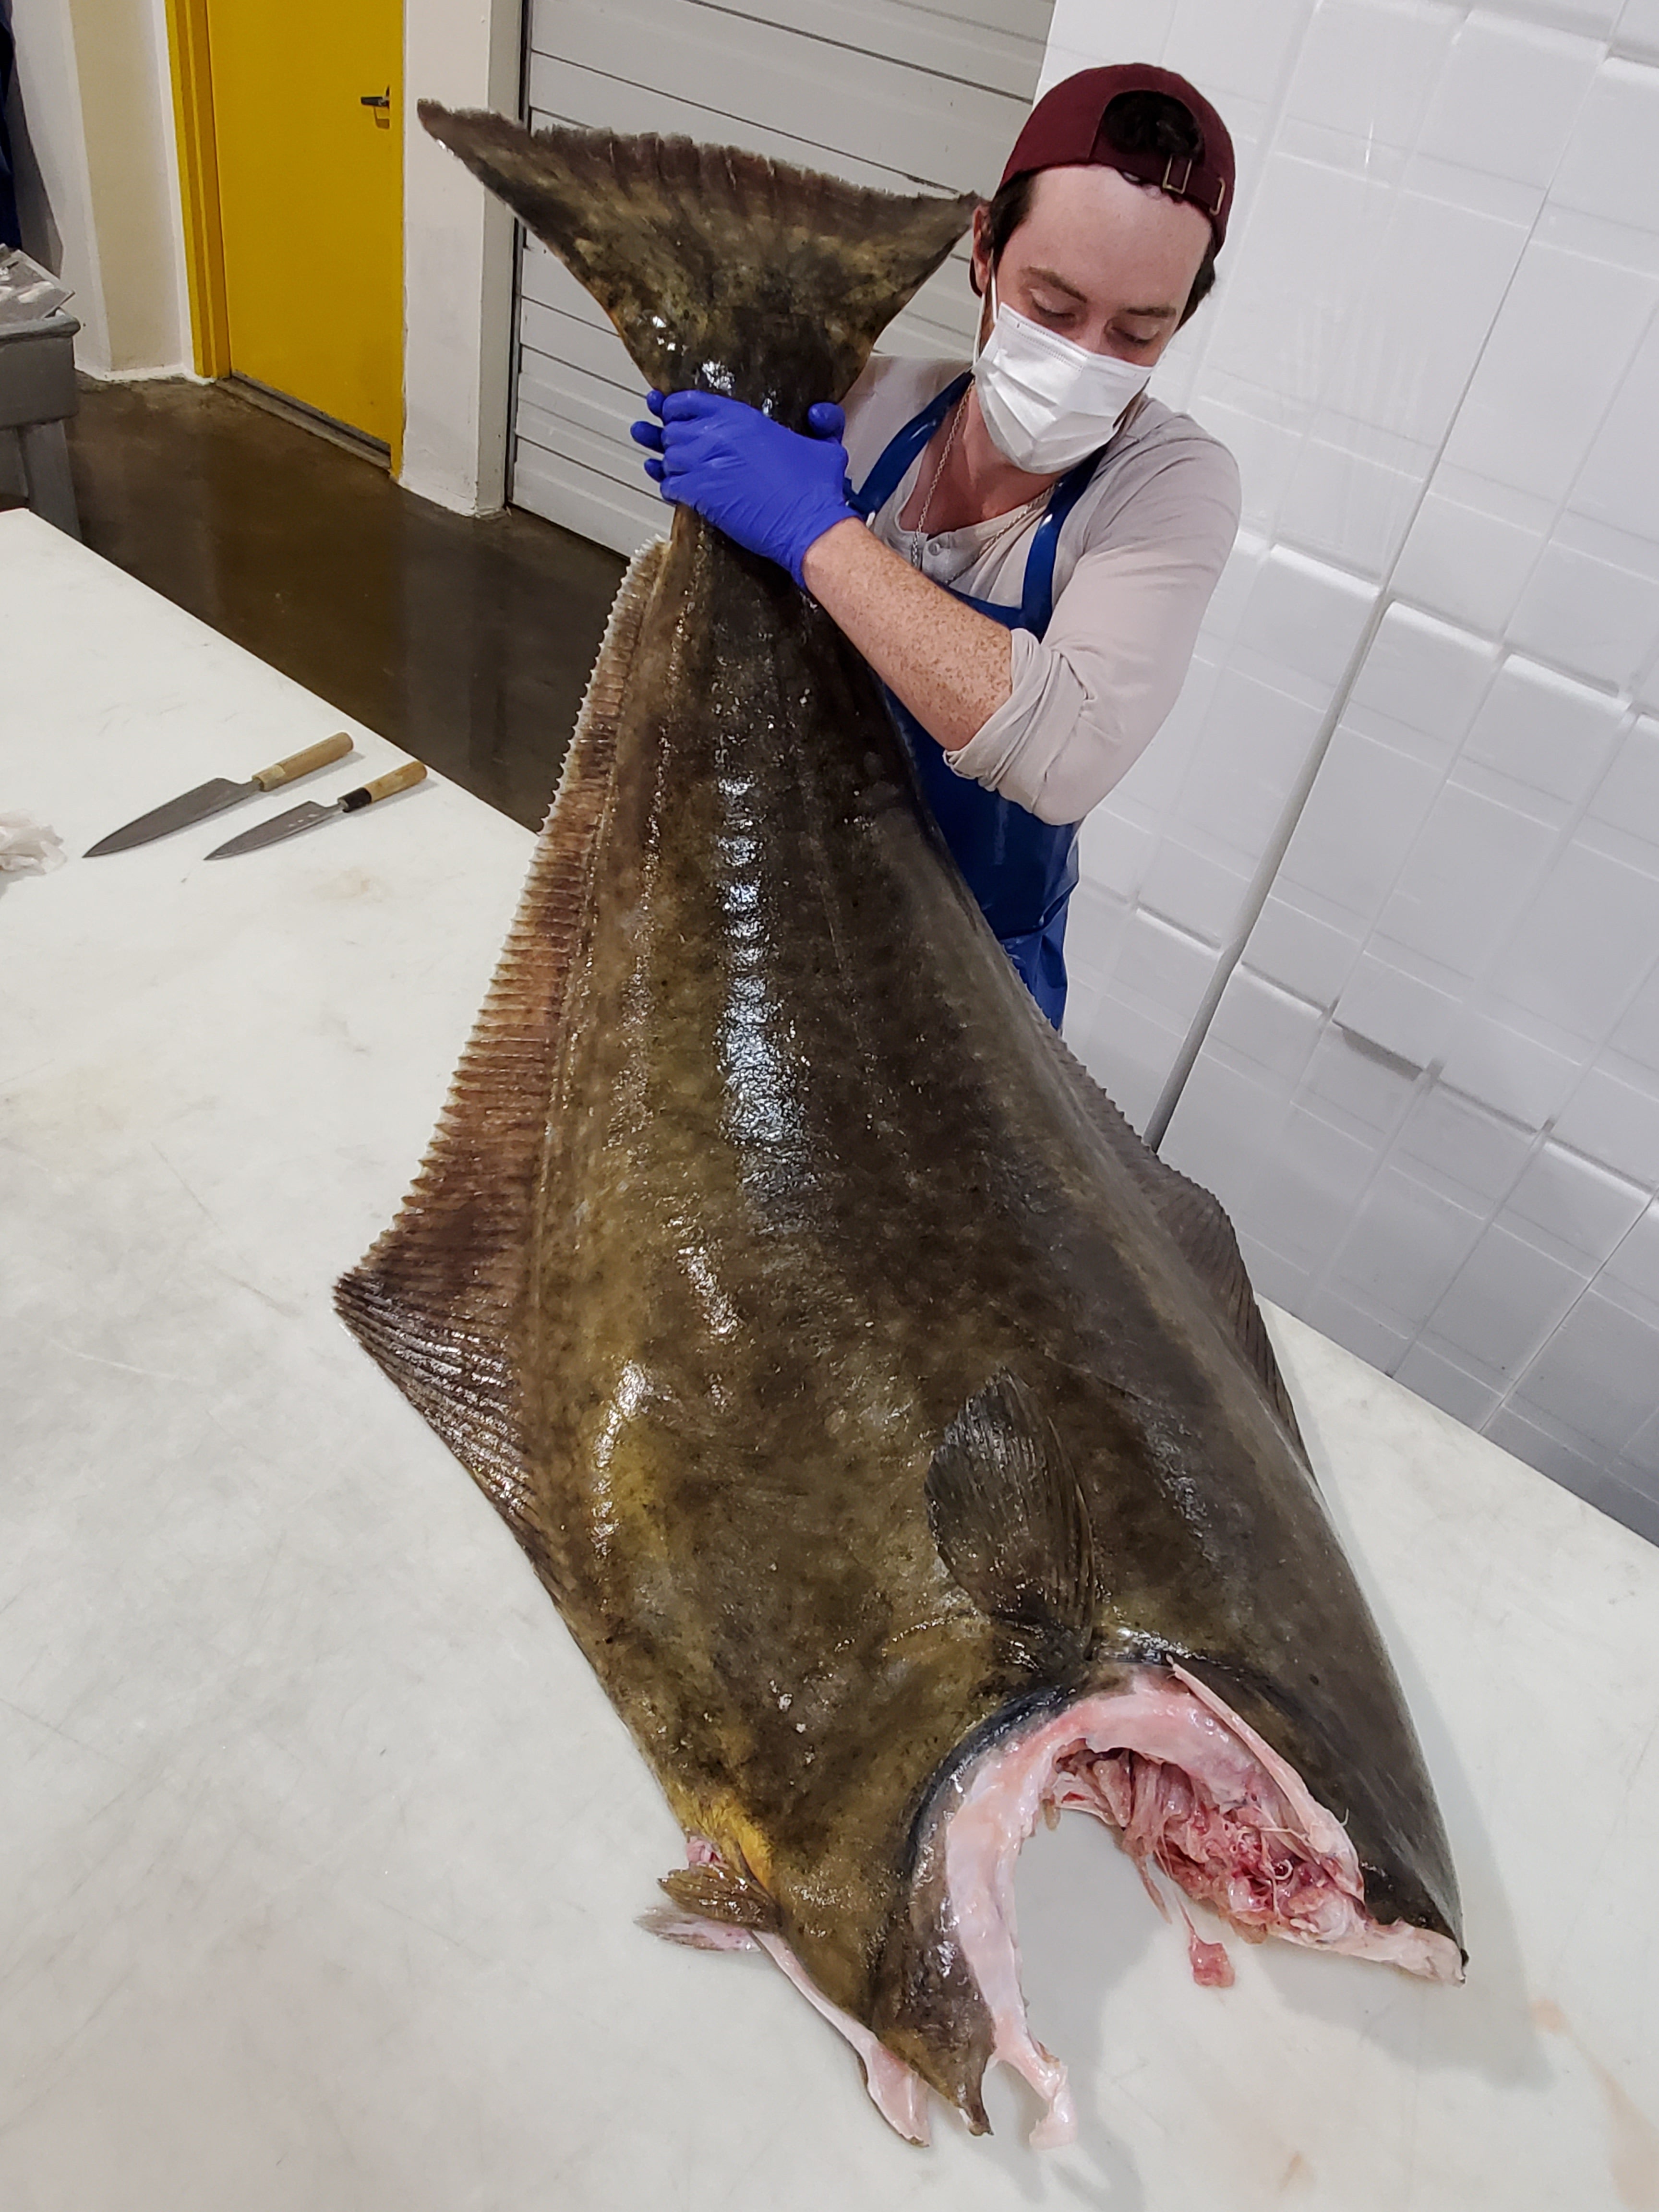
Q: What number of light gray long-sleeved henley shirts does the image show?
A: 1